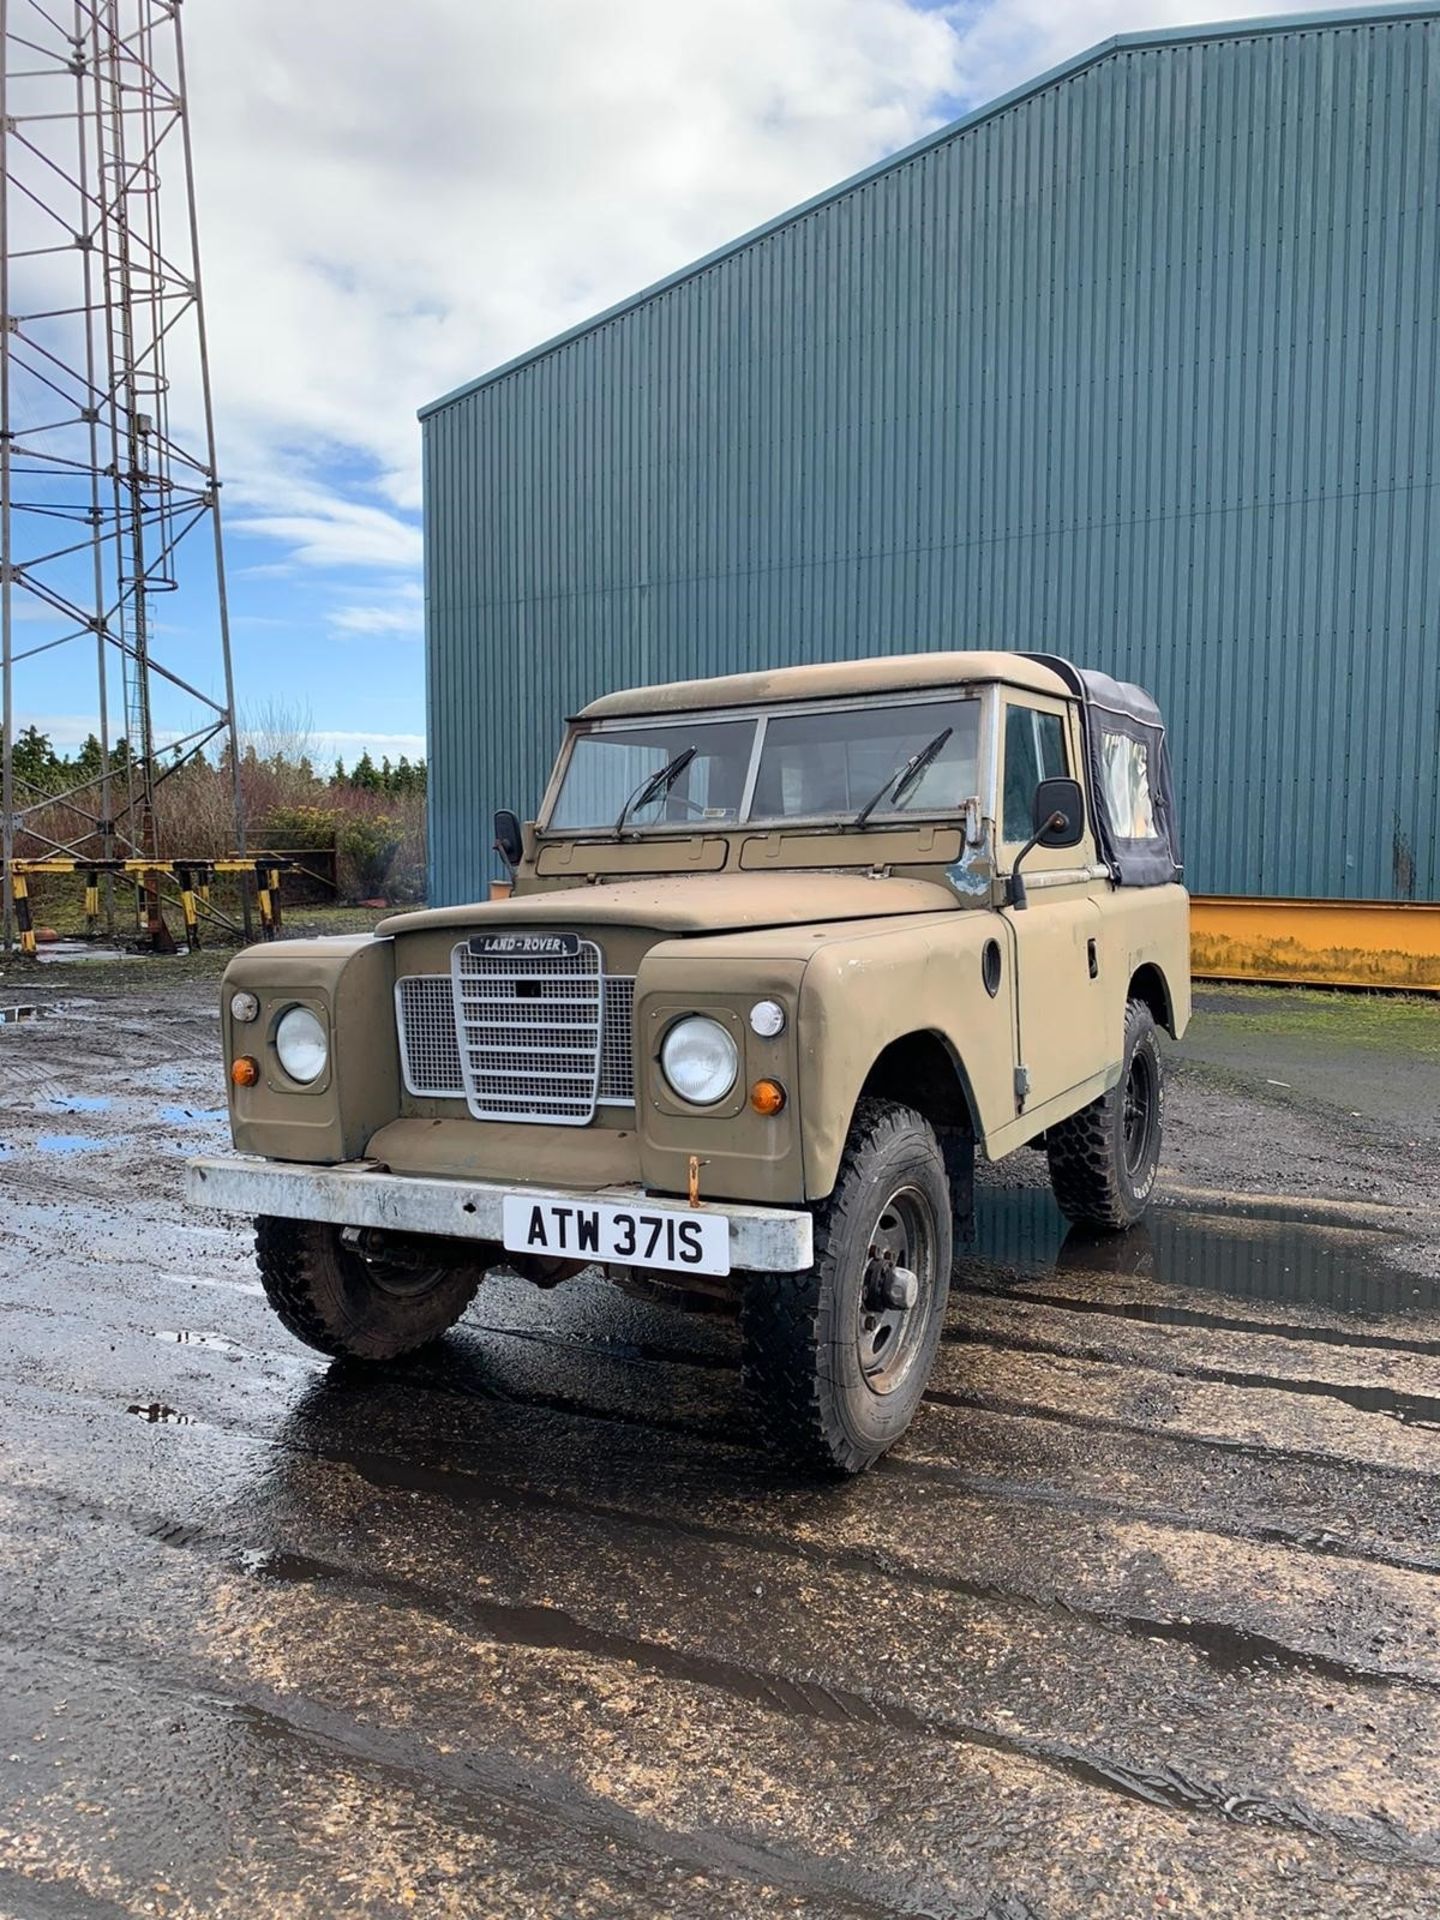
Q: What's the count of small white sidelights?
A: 2